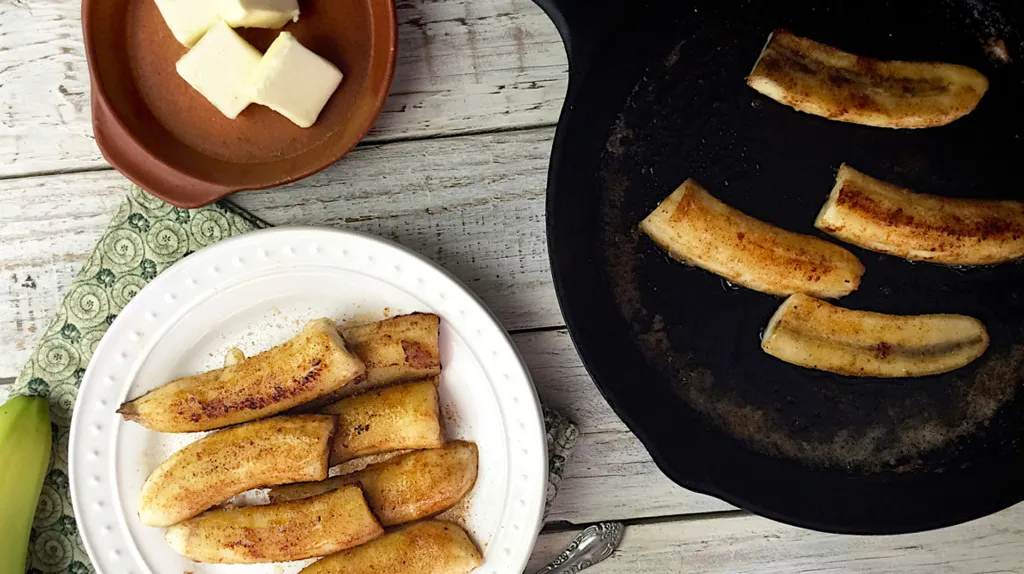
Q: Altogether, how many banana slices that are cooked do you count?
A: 11